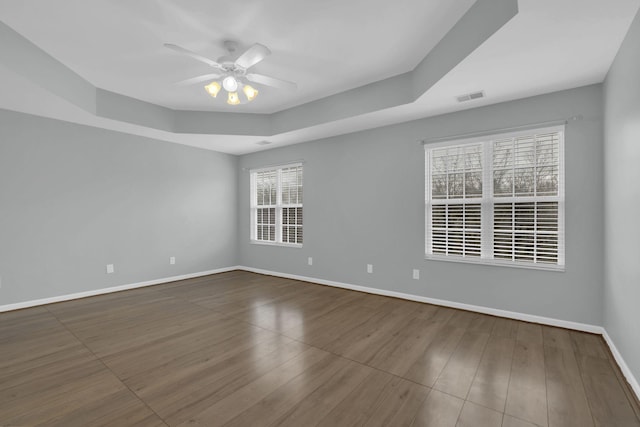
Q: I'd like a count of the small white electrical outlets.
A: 5